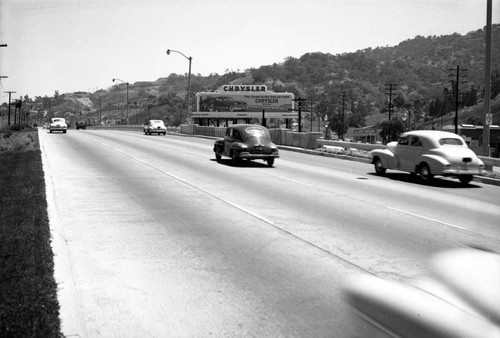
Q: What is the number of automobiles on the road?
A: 6